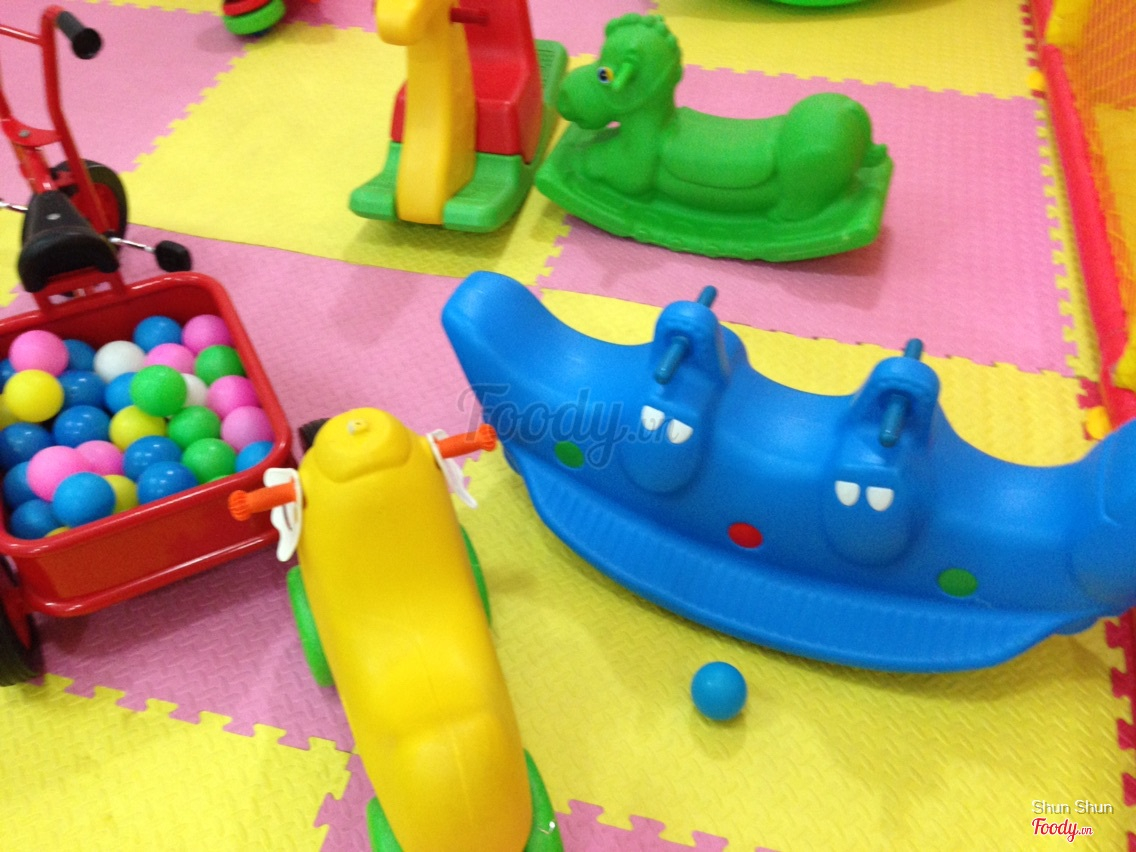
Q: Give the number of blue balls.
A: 14